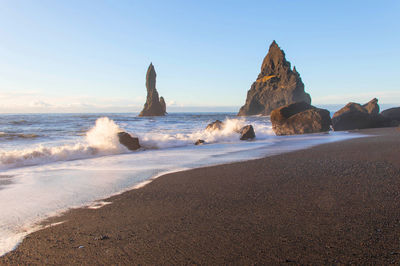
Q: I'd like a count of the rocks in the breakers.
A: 4